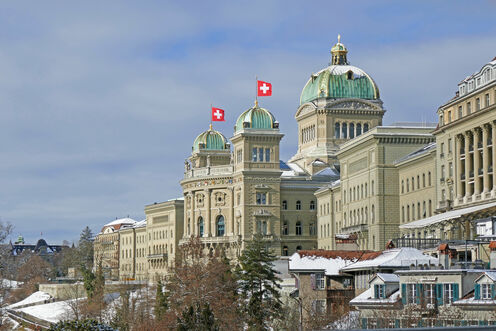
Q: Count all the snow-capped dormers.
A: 2